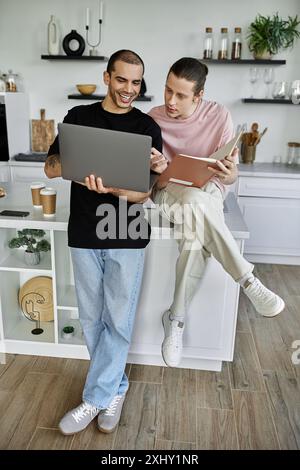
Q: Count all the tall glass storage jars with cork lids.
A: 3